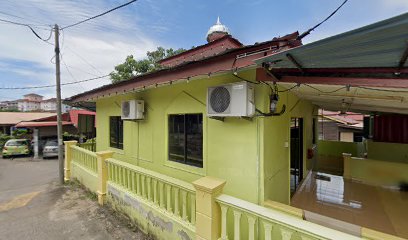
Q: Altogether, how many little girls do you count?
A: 0